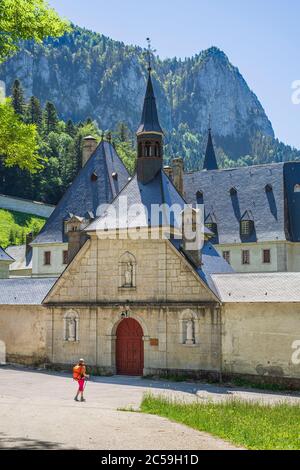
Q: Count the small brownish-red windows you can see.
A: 5